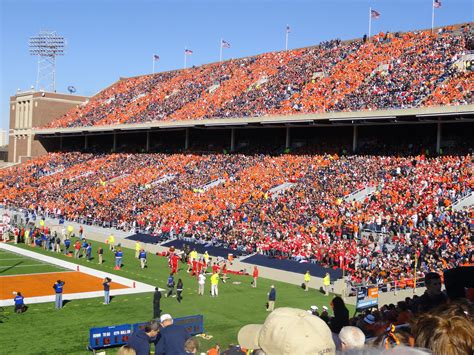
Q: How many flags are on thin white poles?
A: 6